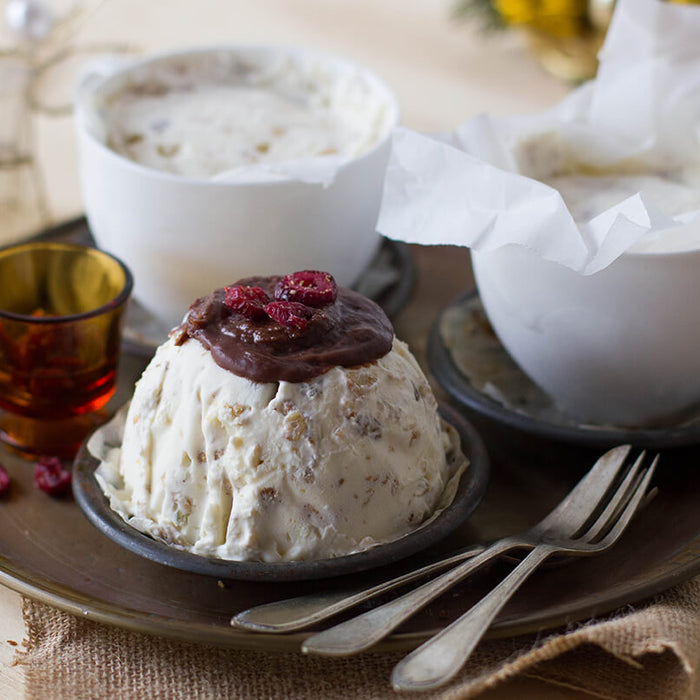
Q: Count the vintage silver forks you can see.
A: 3